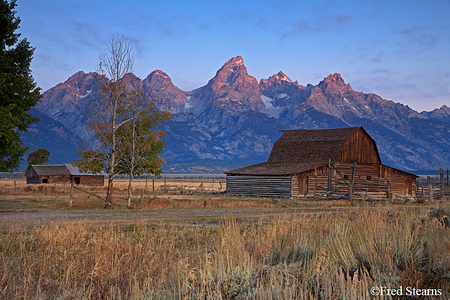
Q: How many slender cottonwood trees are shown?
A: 2